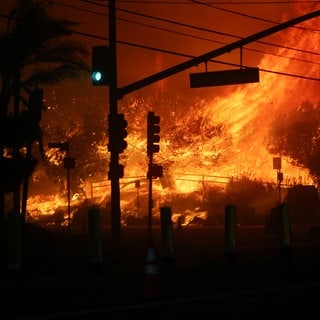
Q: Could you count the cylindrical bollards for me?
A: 5